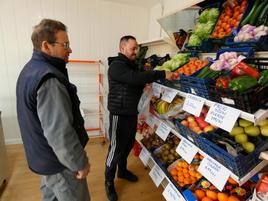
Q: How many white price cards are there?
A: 11